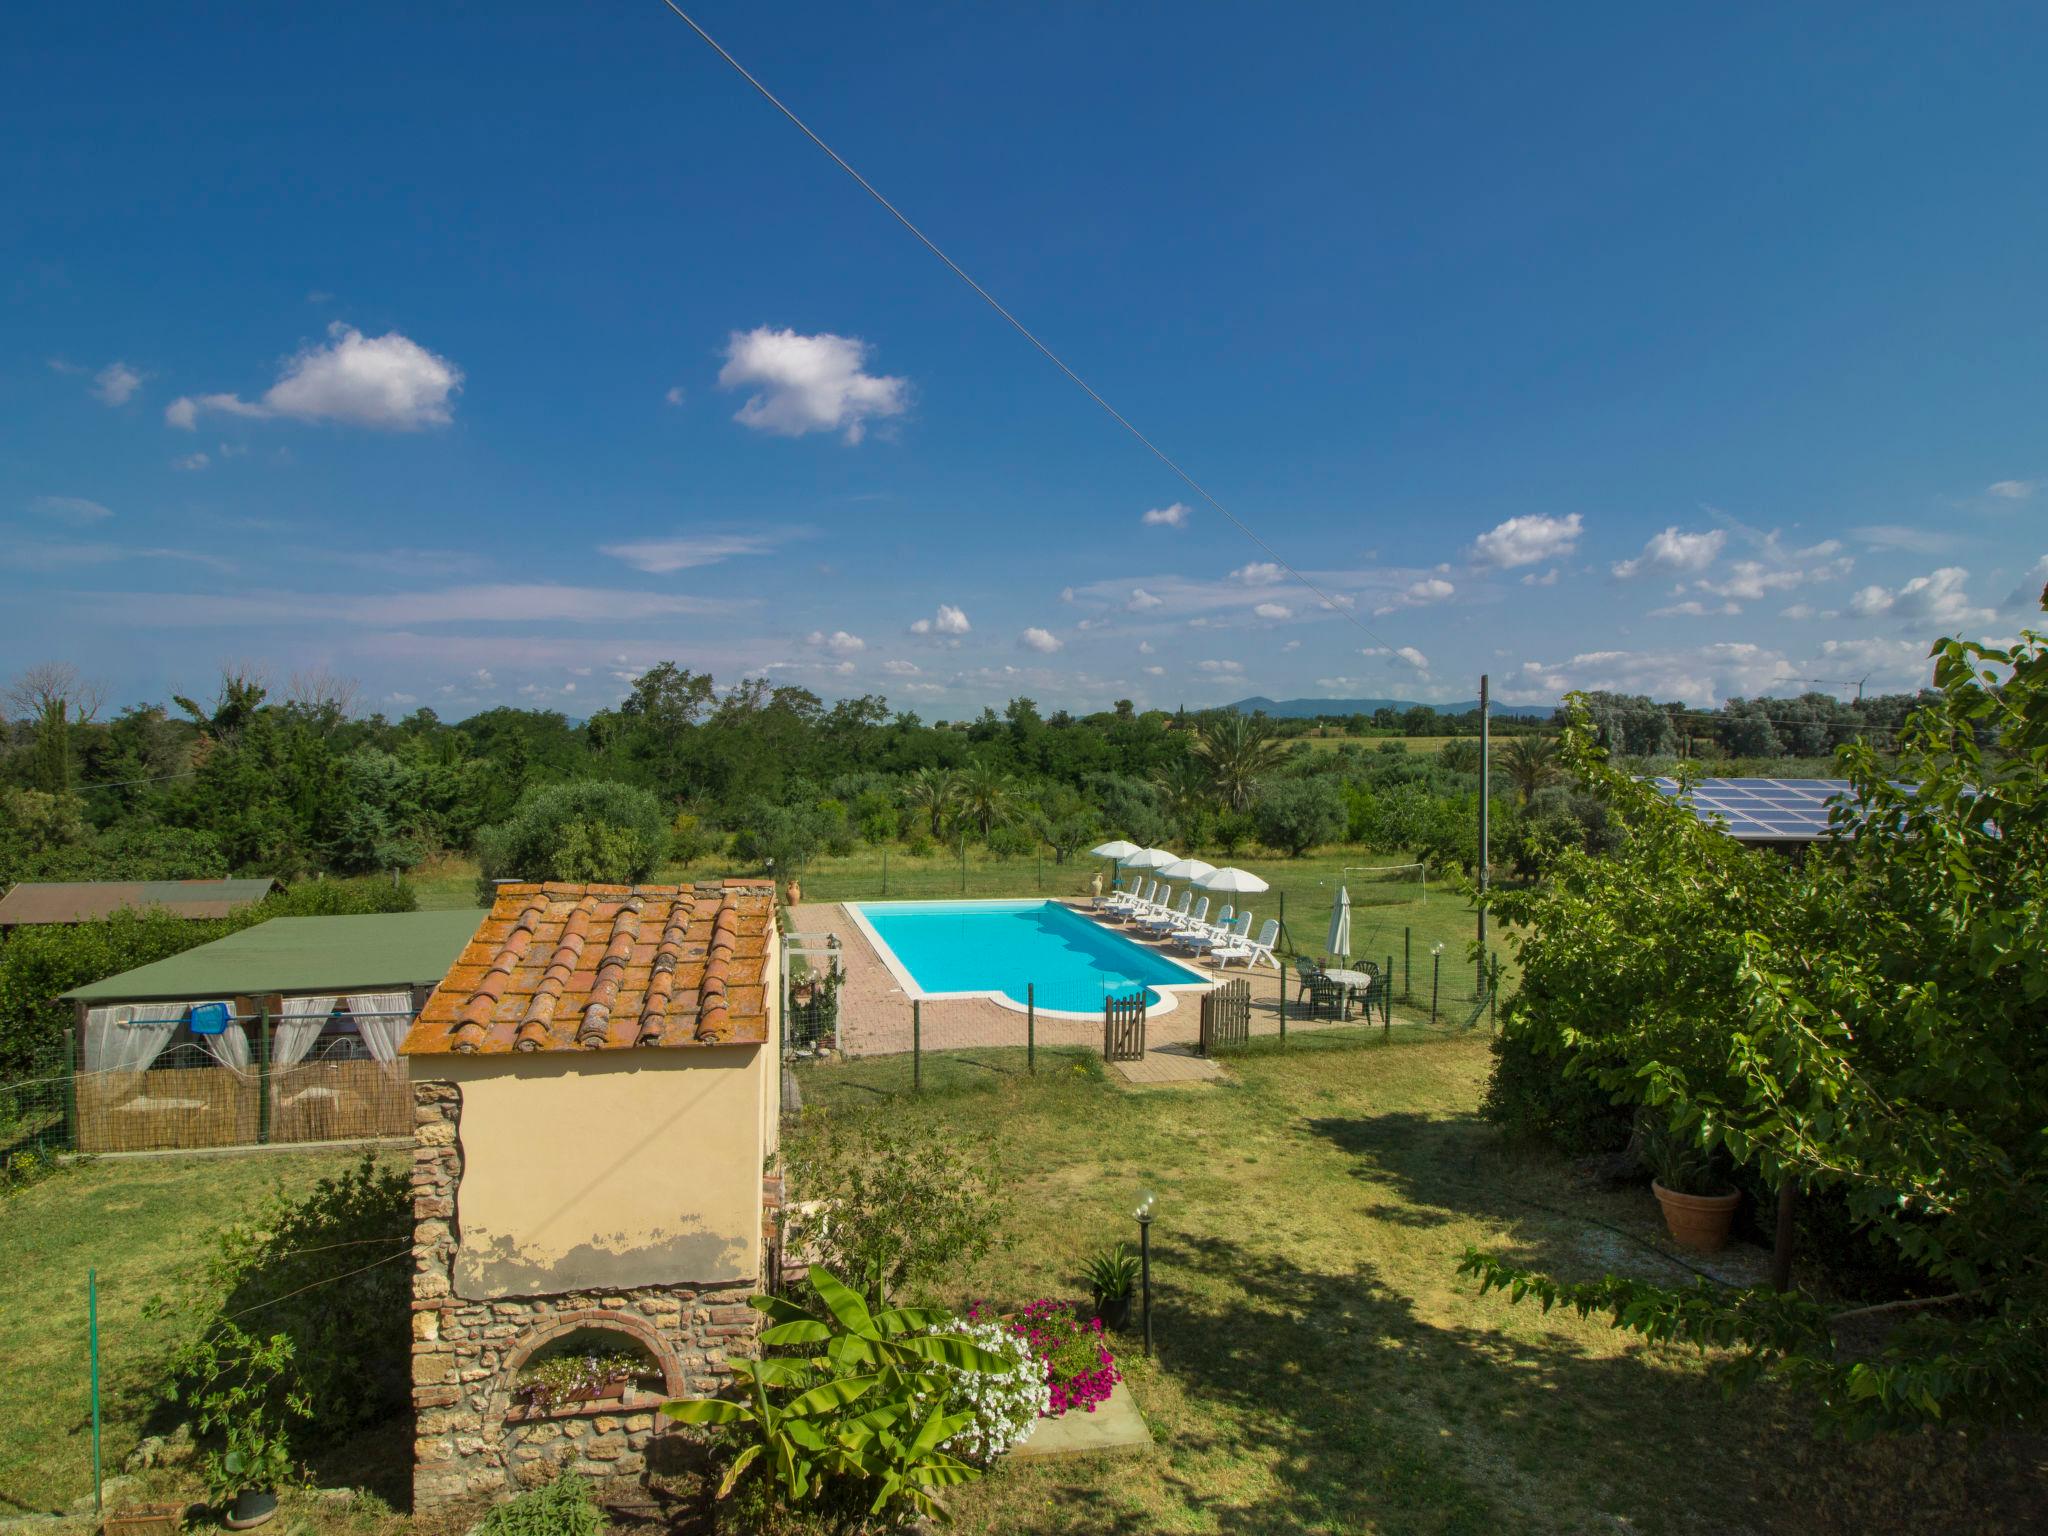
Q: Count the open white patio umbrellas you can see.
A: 4